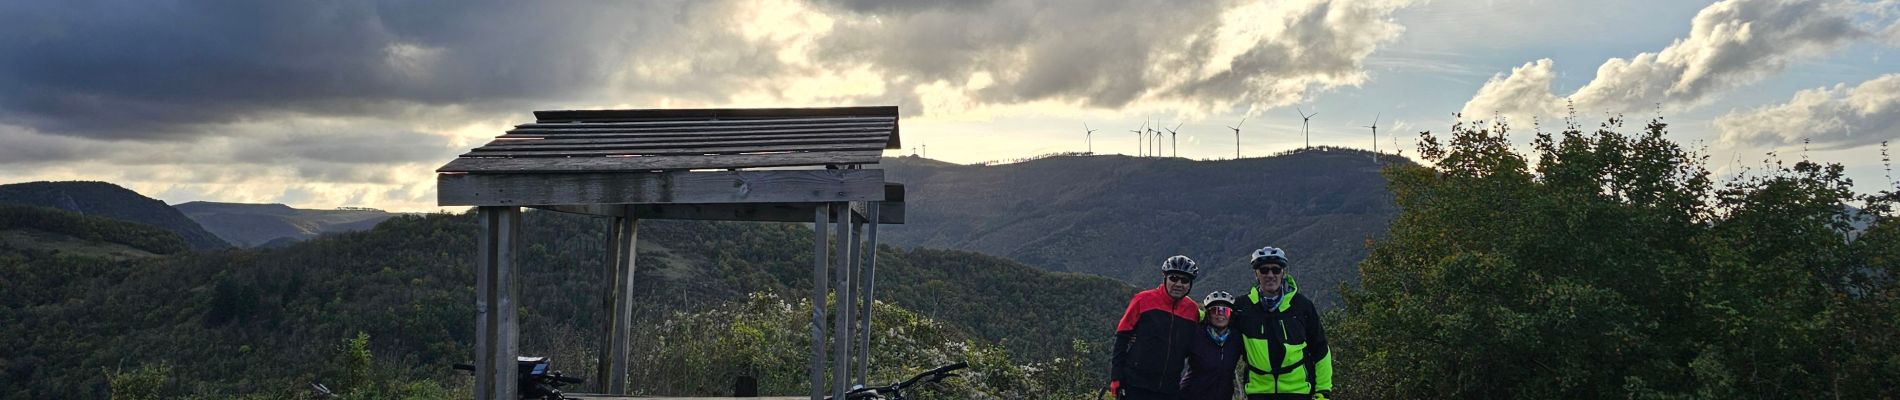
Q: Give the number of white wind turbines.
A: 8